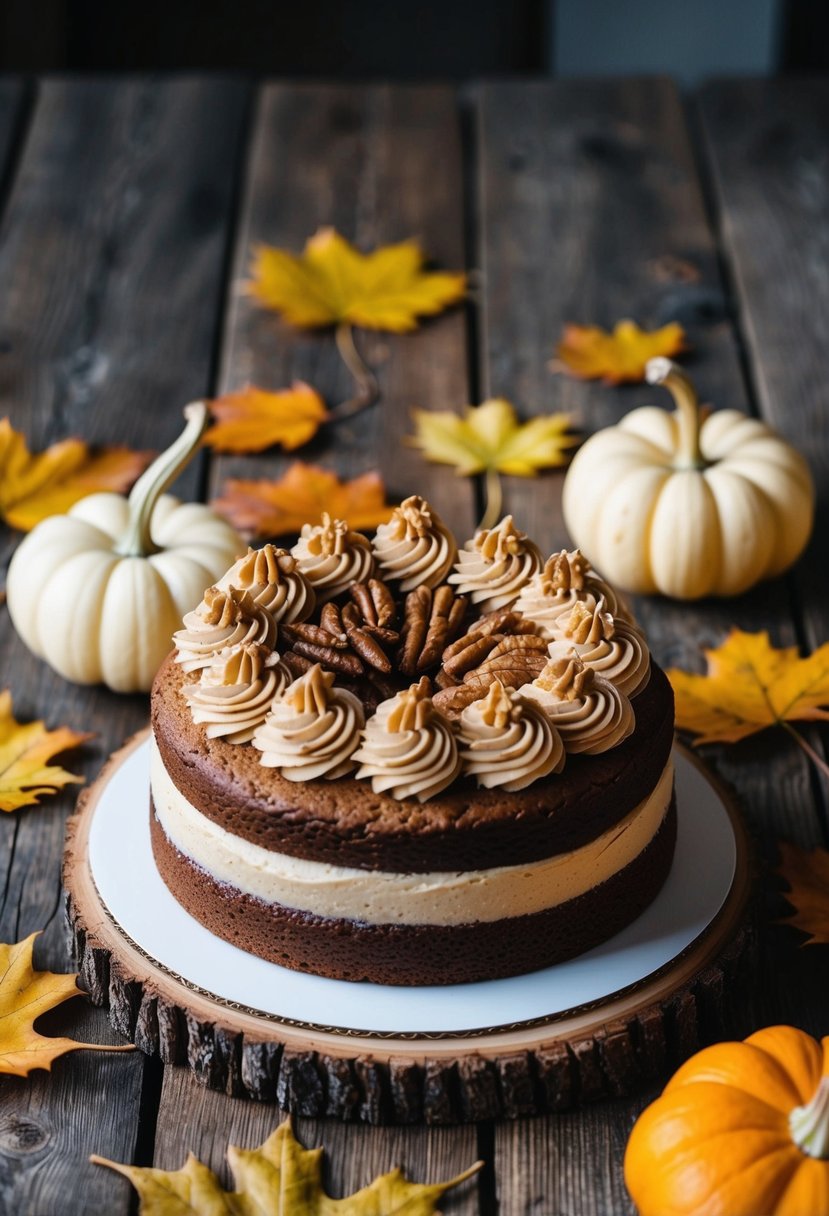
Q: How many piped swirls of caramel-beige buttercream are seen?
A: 12